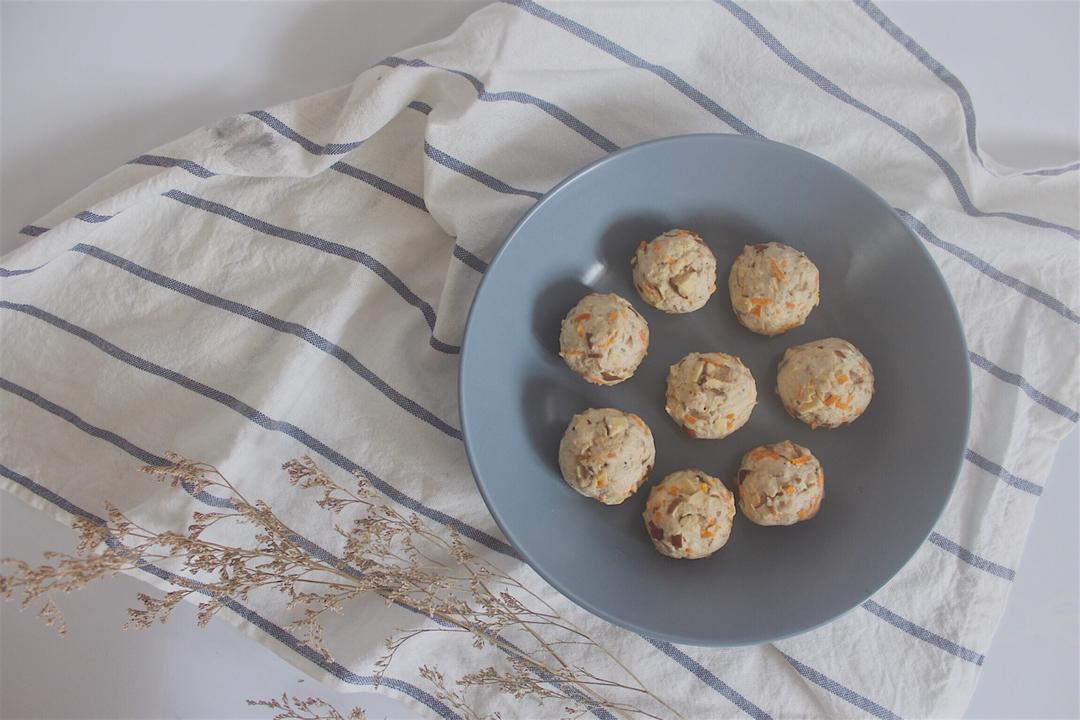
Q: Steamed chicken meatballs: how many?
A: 8